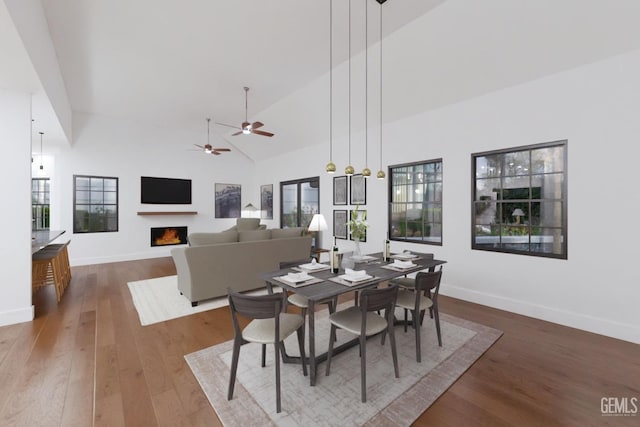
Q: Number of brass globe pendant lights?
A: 4